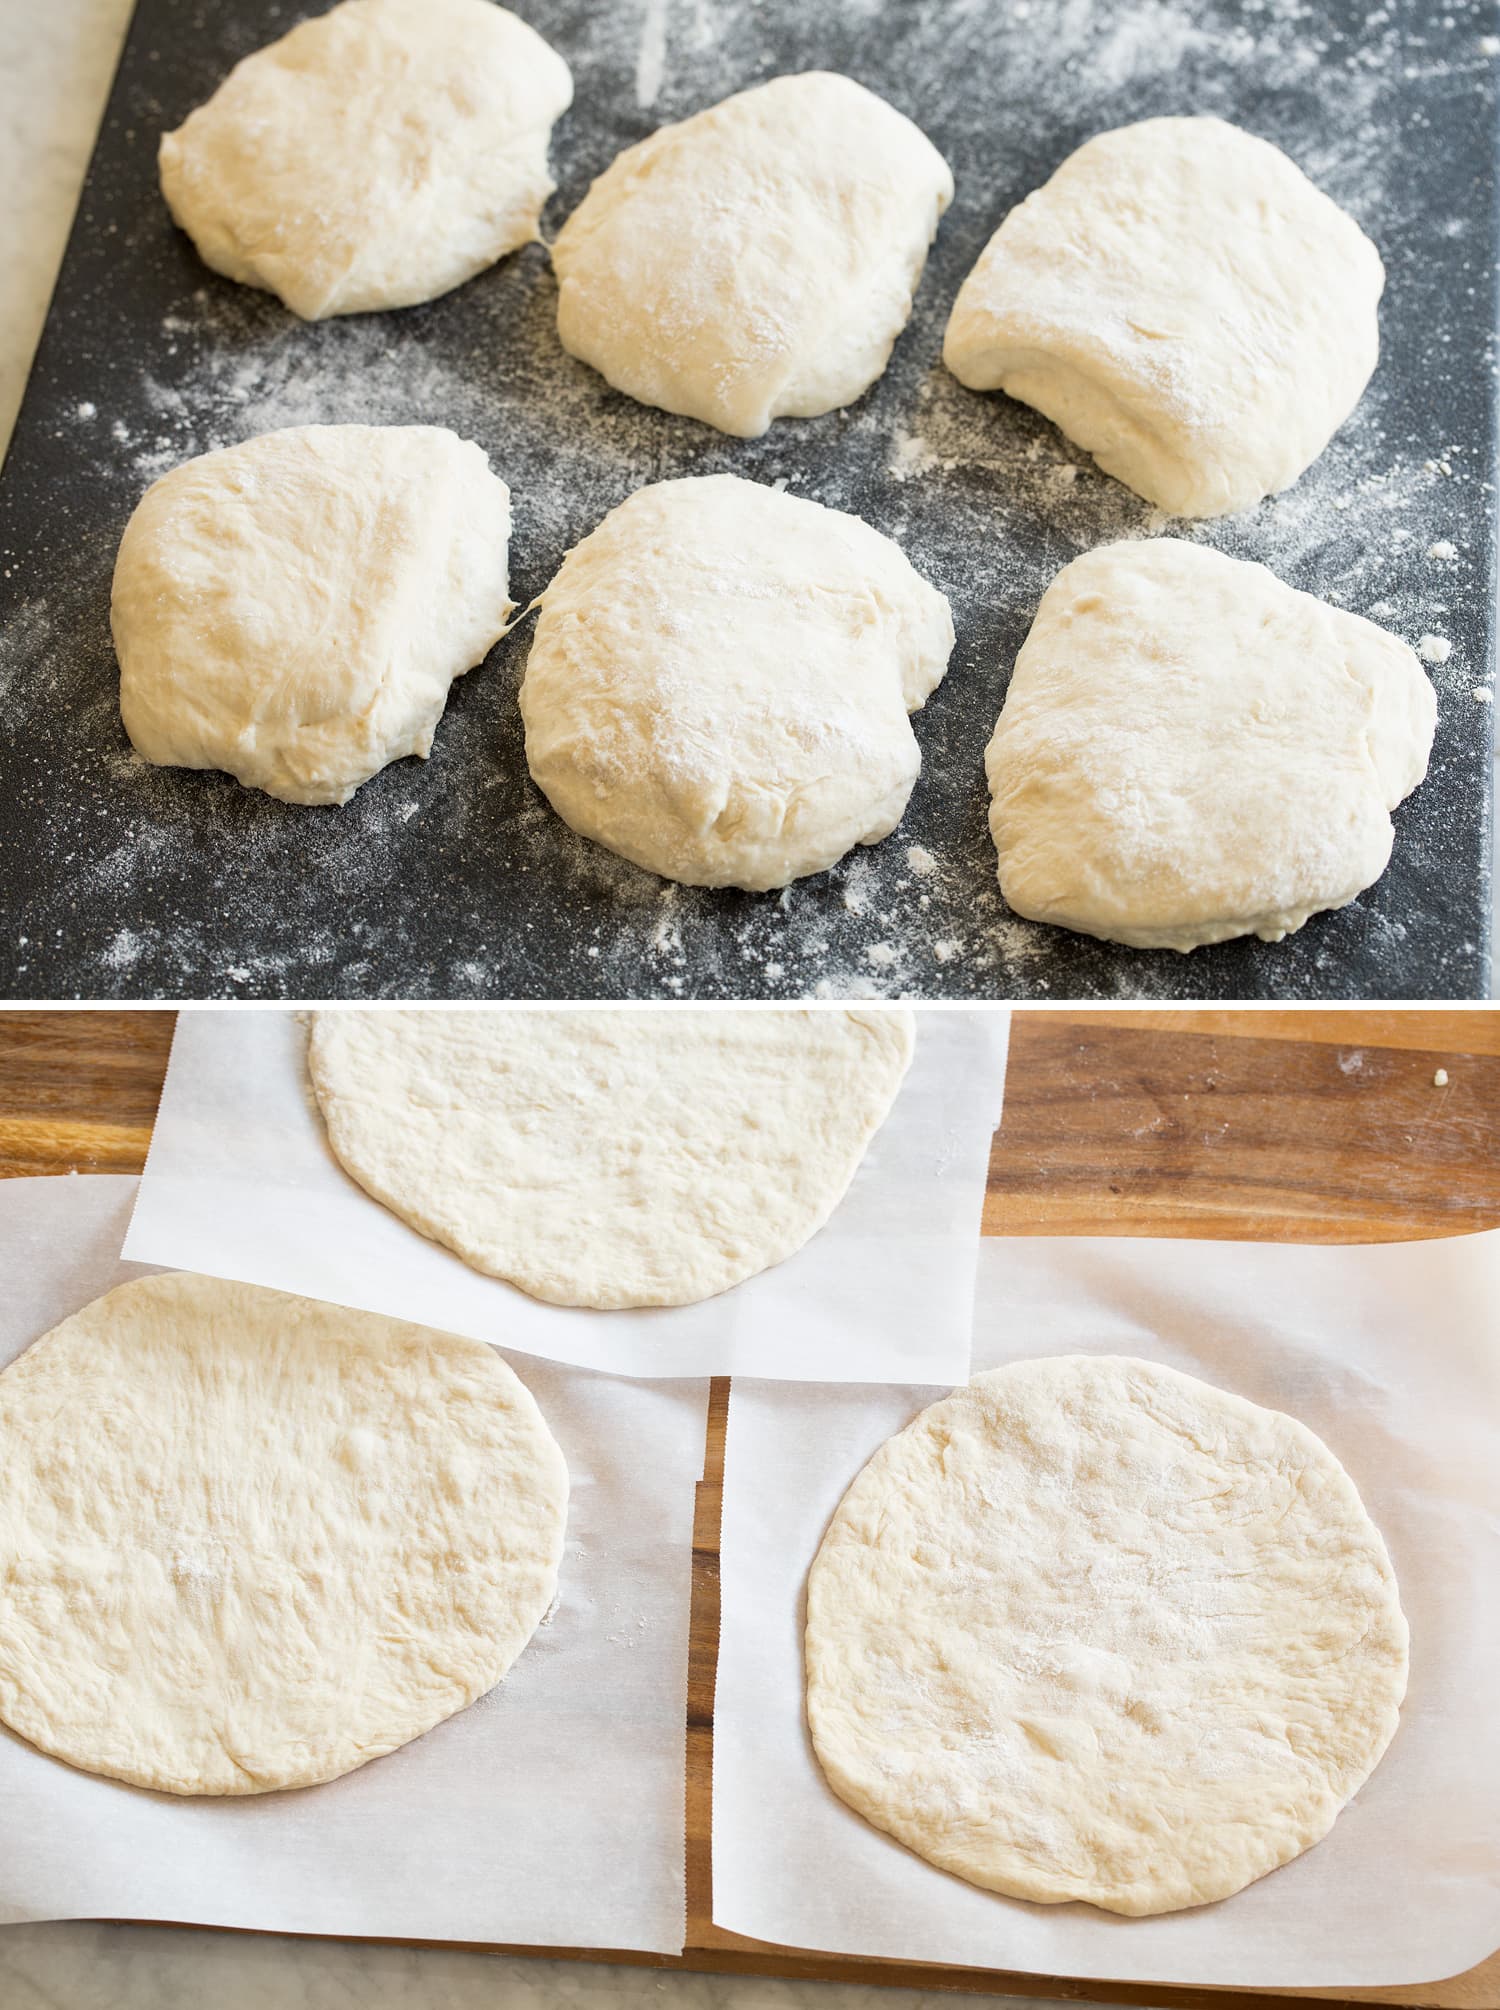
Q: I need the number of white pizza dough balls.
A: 6